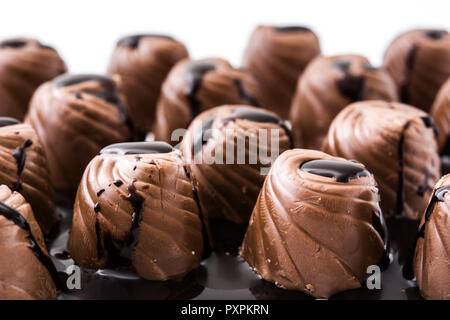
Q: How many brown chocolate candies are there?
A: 15